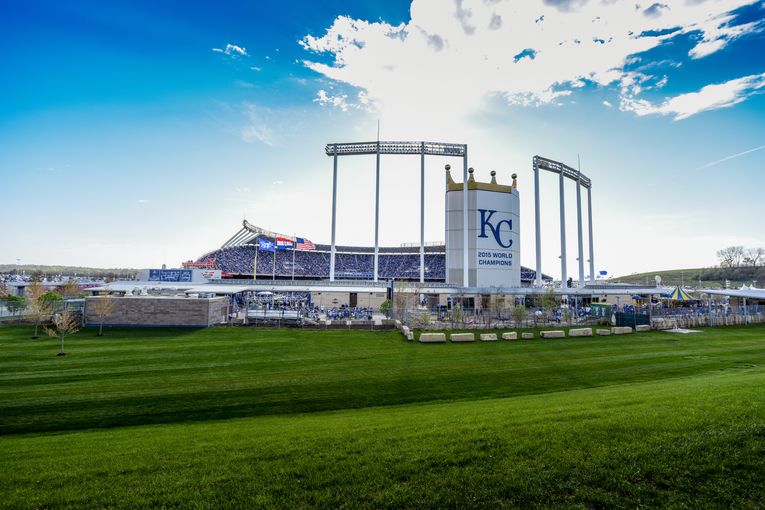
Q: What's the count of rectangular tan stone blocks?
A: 13